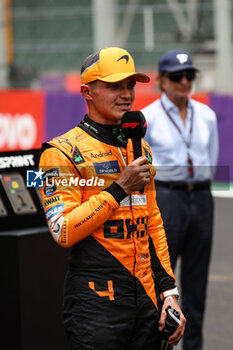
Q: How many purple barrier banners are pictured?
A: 2